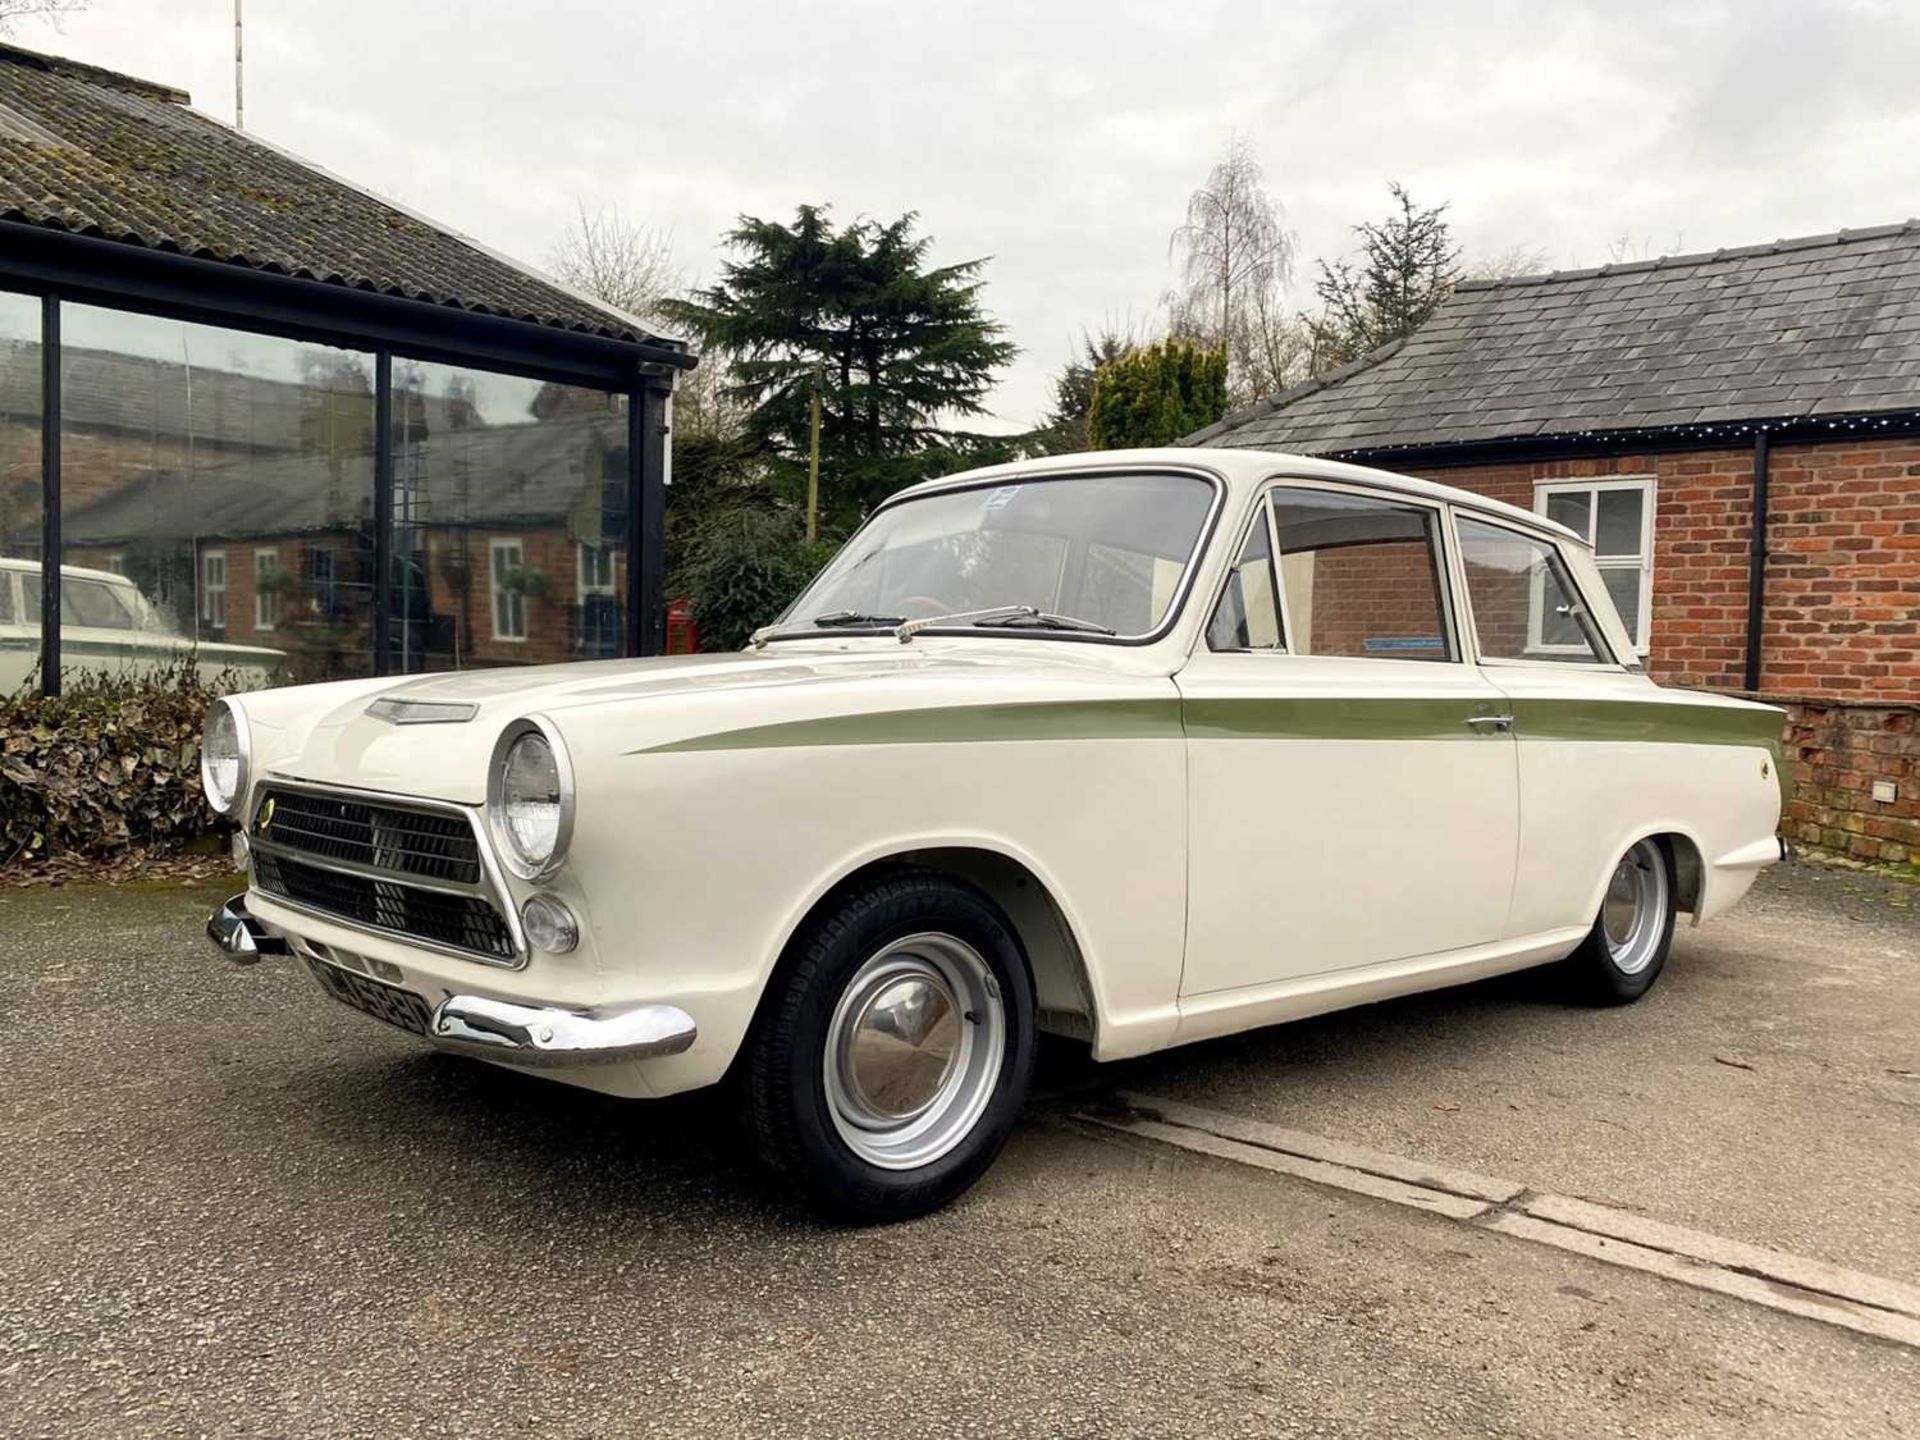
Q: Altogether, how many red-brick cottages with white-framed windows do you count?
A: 1